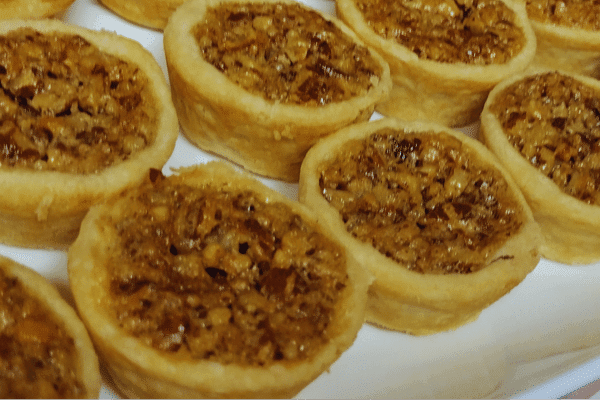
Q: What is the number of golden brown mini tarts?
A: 10